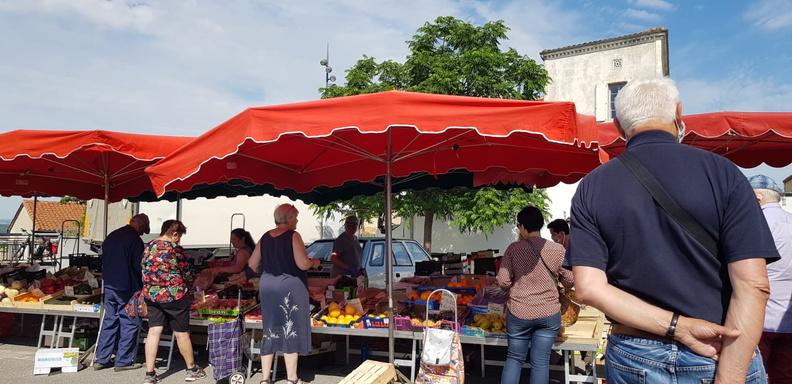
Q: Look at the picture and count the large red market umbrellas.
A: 3